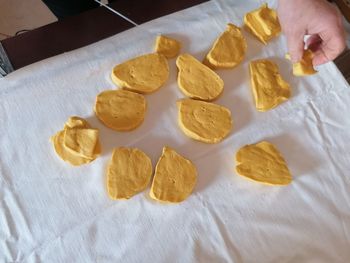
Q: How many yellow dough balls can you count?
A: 13